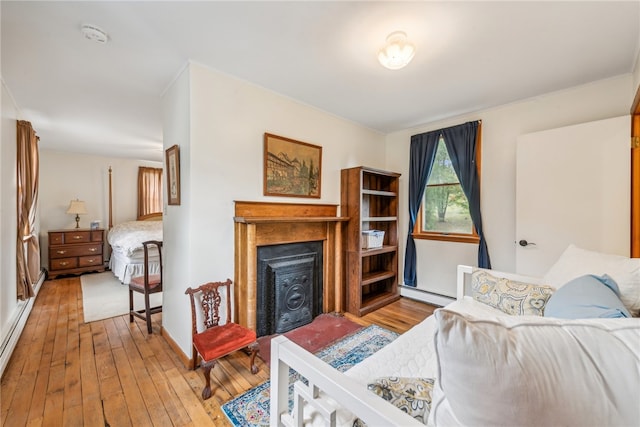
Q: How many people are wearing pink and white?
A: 0